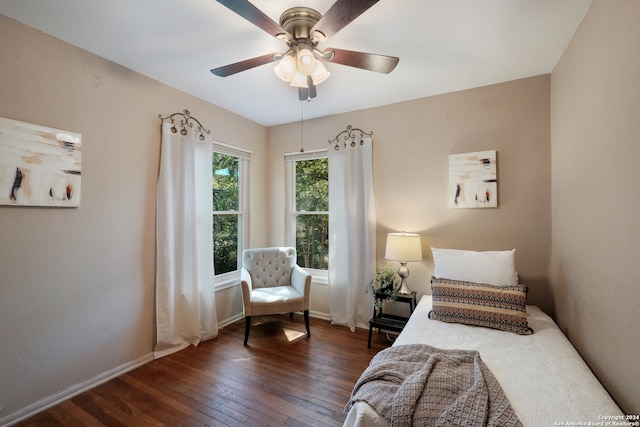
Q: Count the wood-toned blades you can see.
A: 5